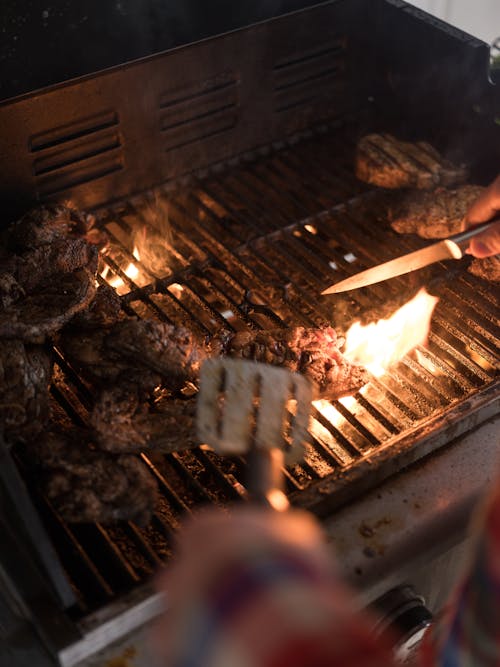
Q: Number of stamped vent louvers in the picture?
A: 9